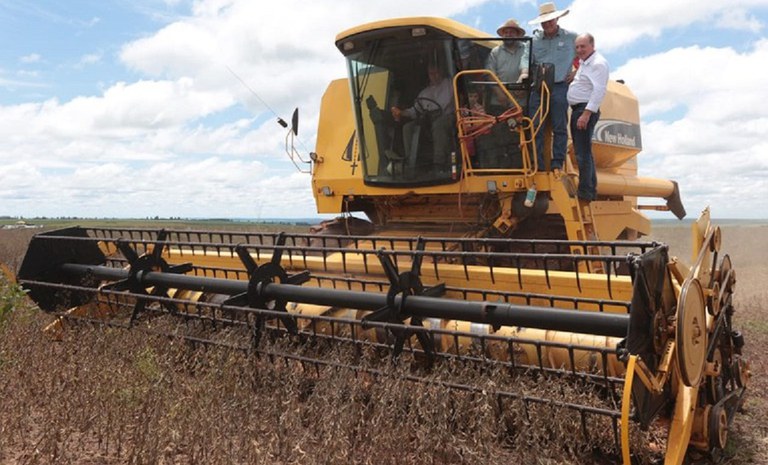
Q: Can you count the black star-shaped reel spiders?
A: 3